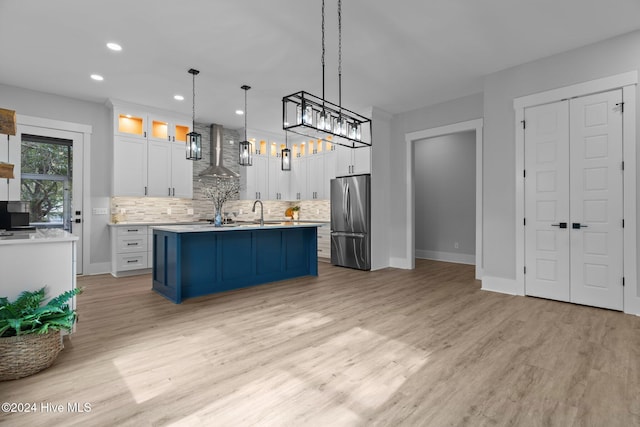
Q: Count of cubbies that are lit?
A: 12